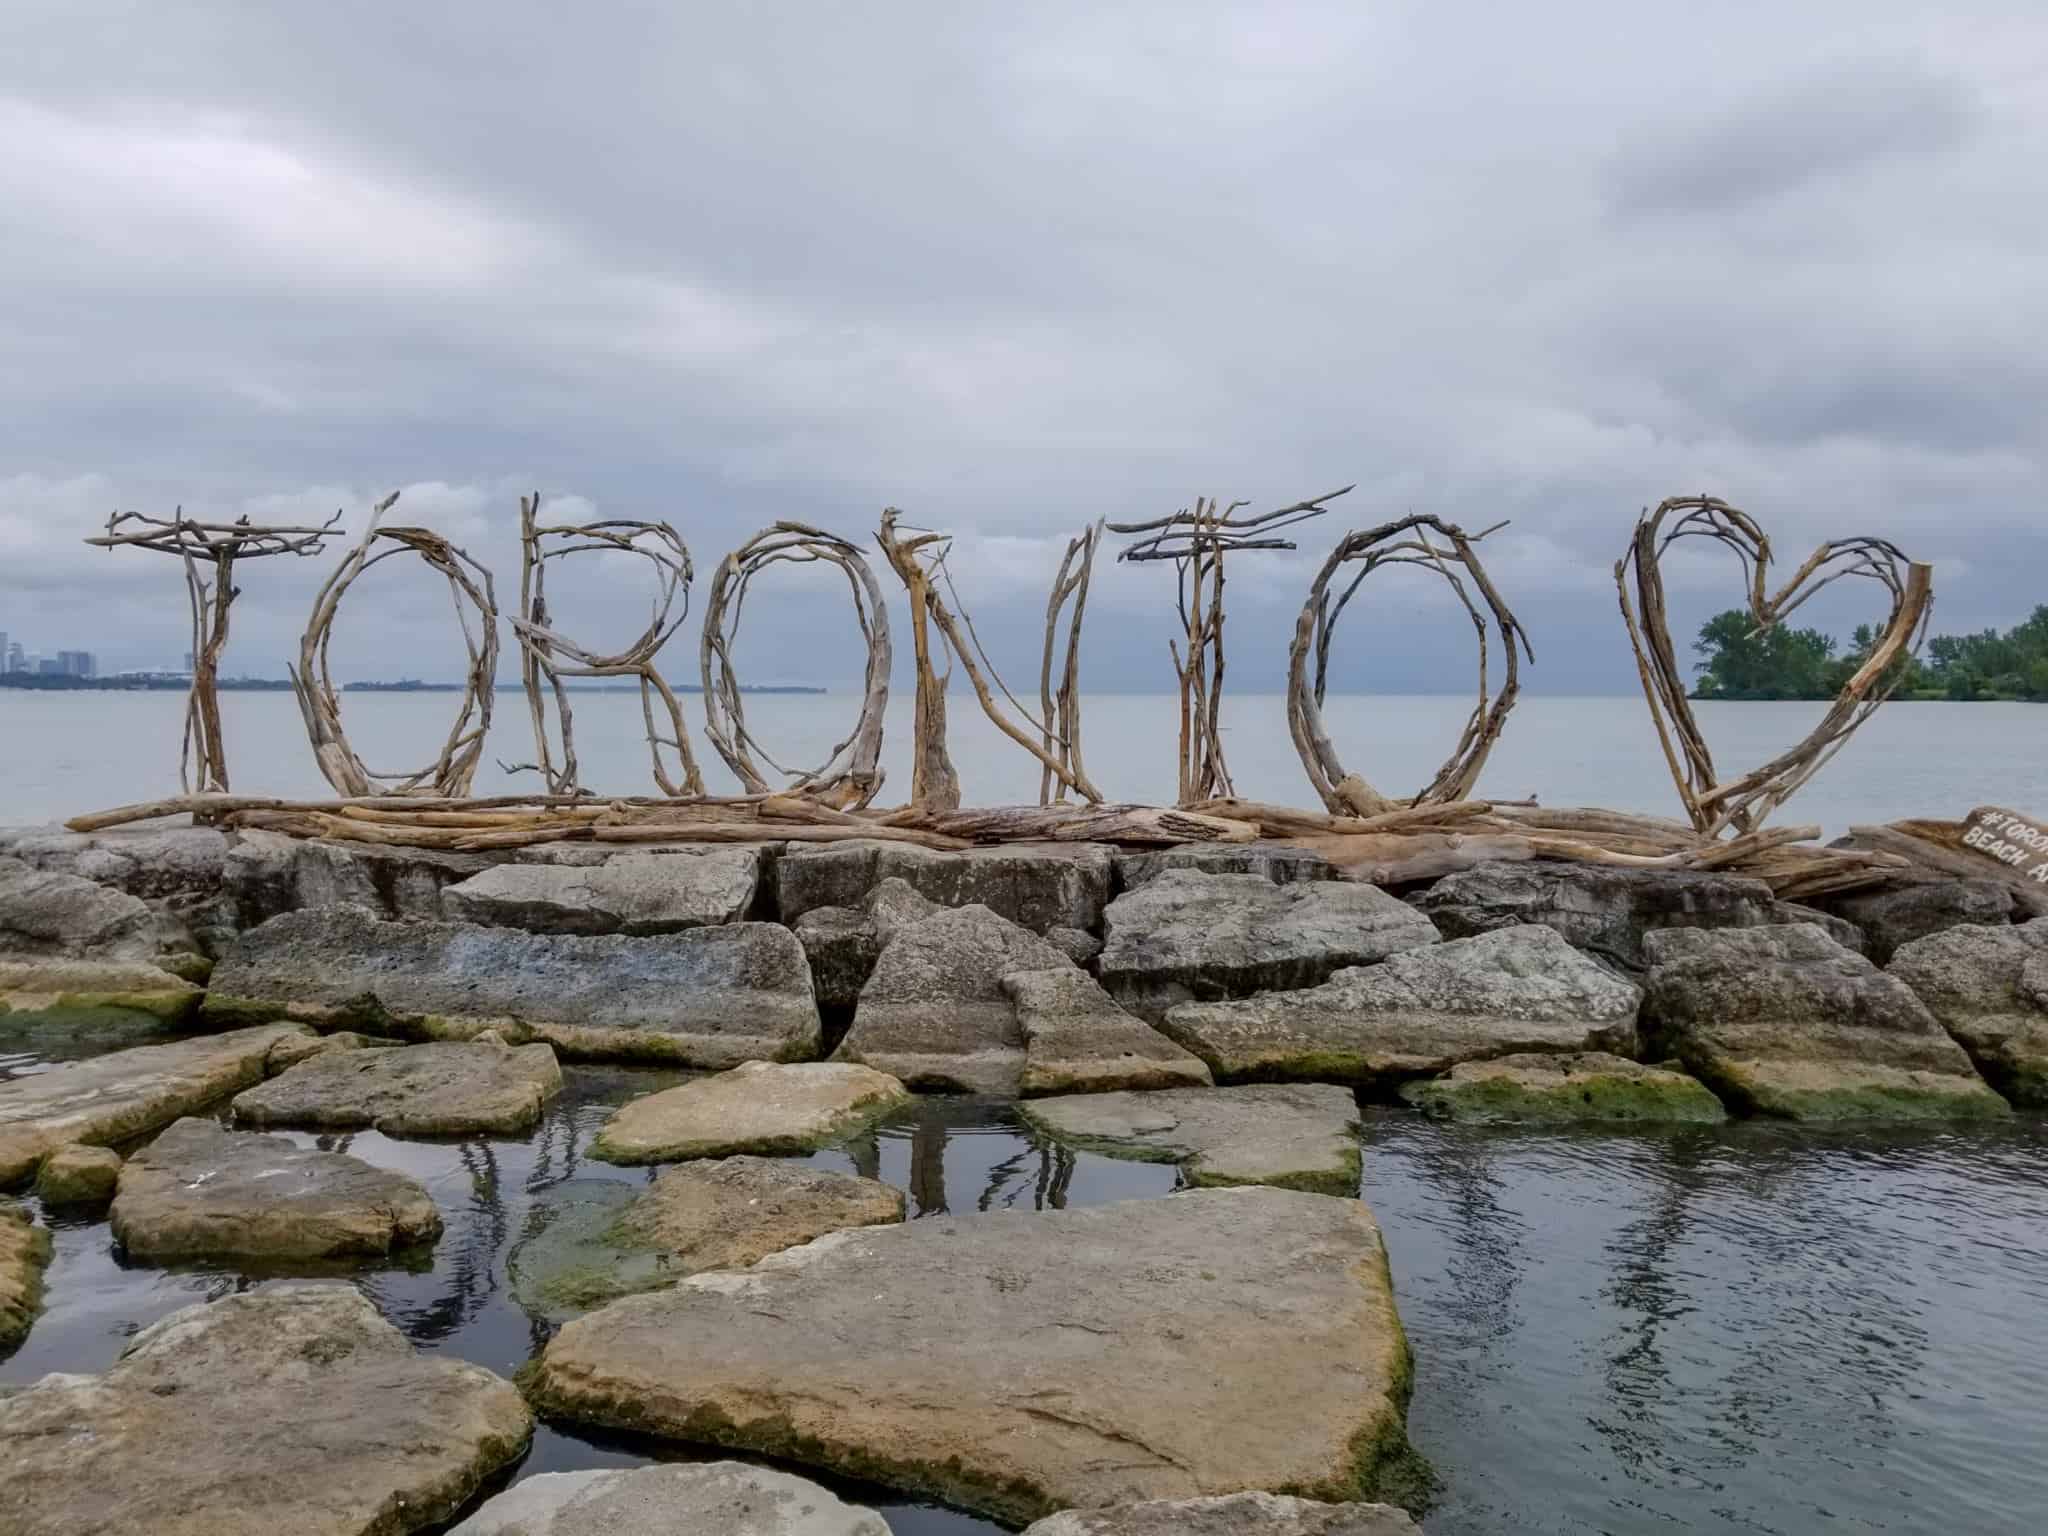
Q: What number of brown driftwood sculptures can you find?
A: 8